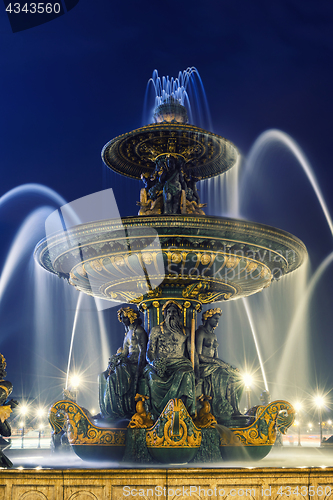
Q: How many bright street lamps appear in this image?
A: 6